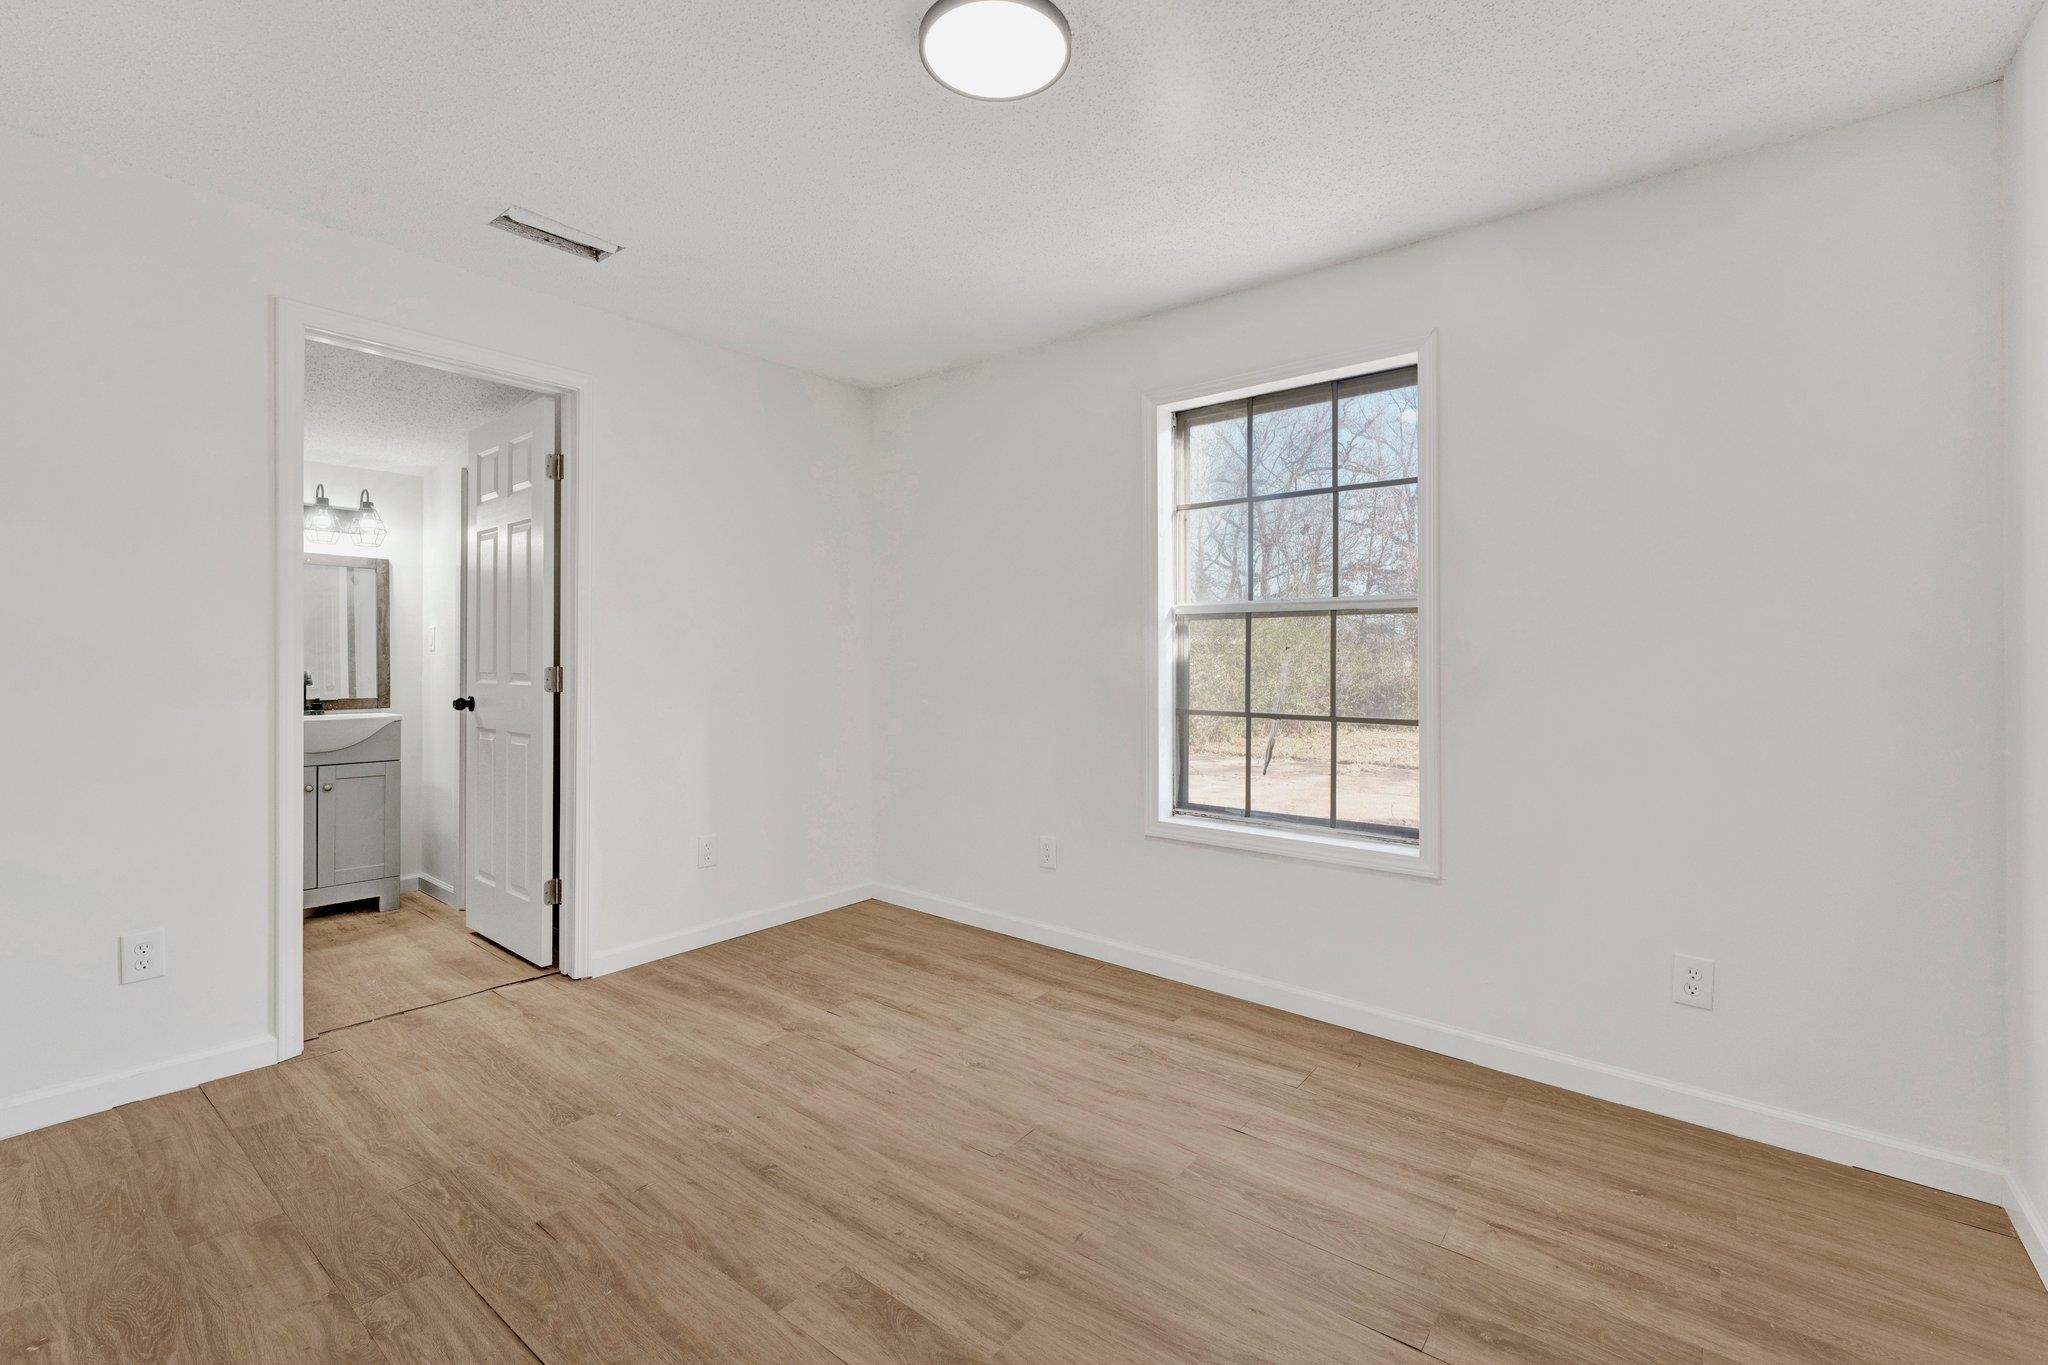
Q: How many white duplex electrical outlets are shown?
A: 4